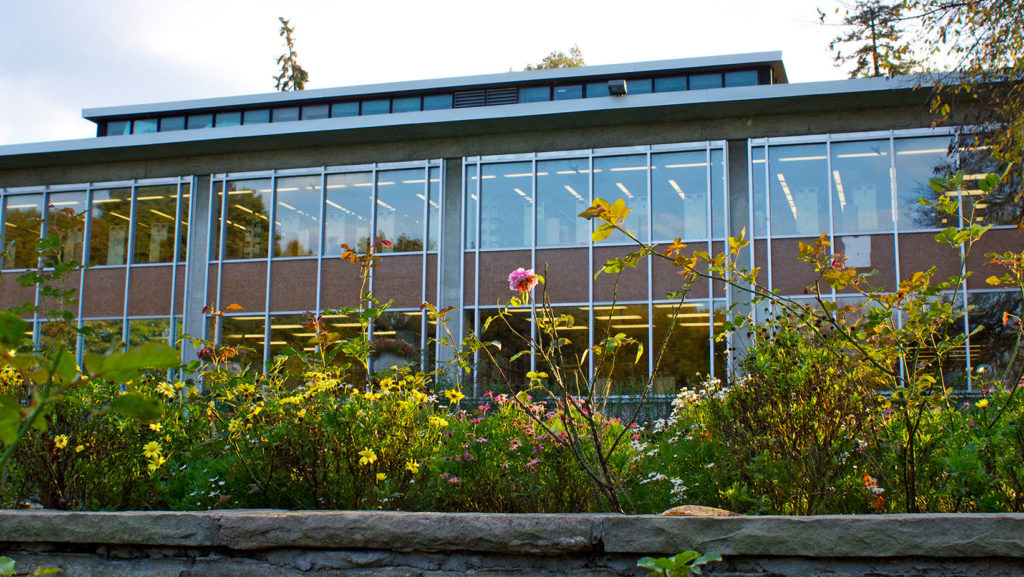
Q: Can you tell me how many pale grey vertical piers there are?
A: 3